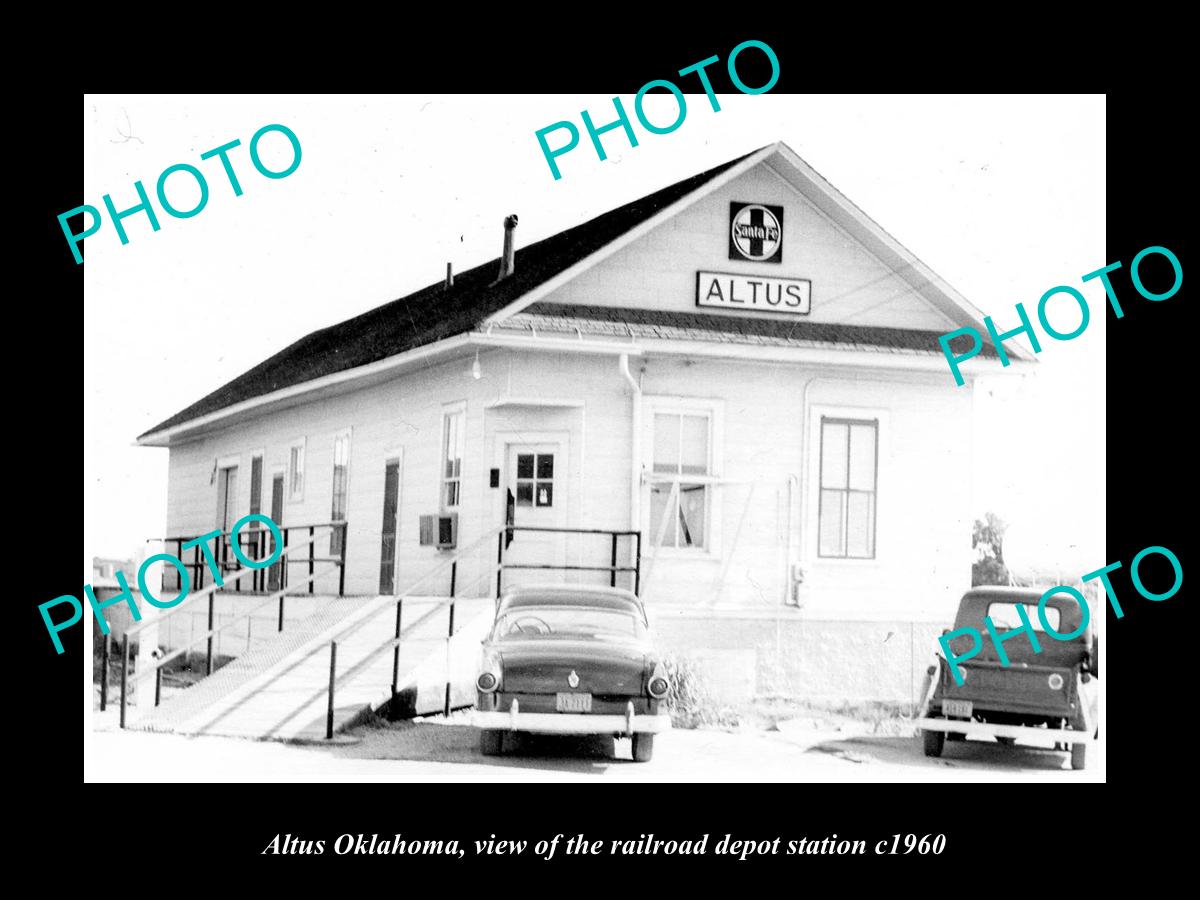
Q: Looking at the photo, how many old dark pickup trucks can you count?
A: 1